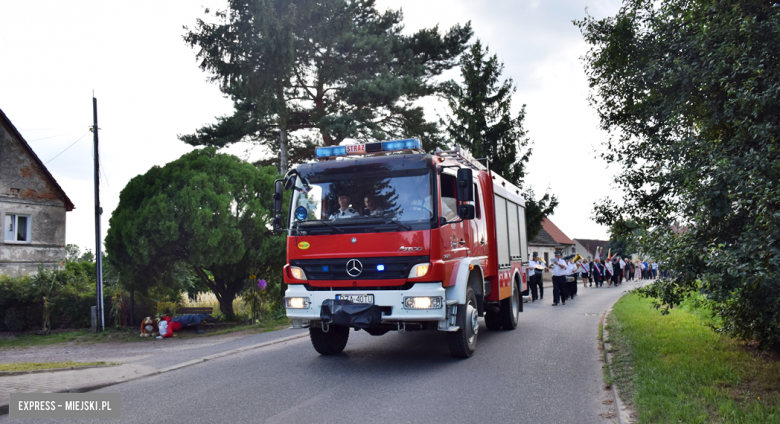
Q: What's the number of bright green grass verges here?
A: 1